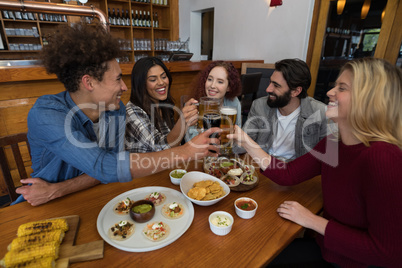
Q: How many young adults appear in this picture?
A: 5